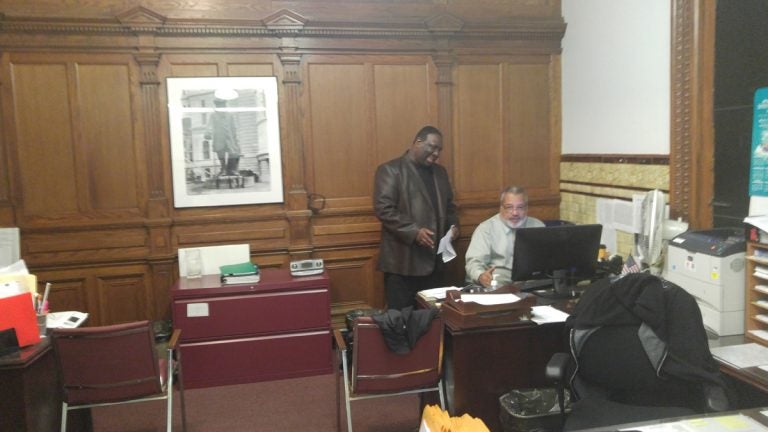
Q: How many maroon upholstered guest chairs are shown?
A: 2